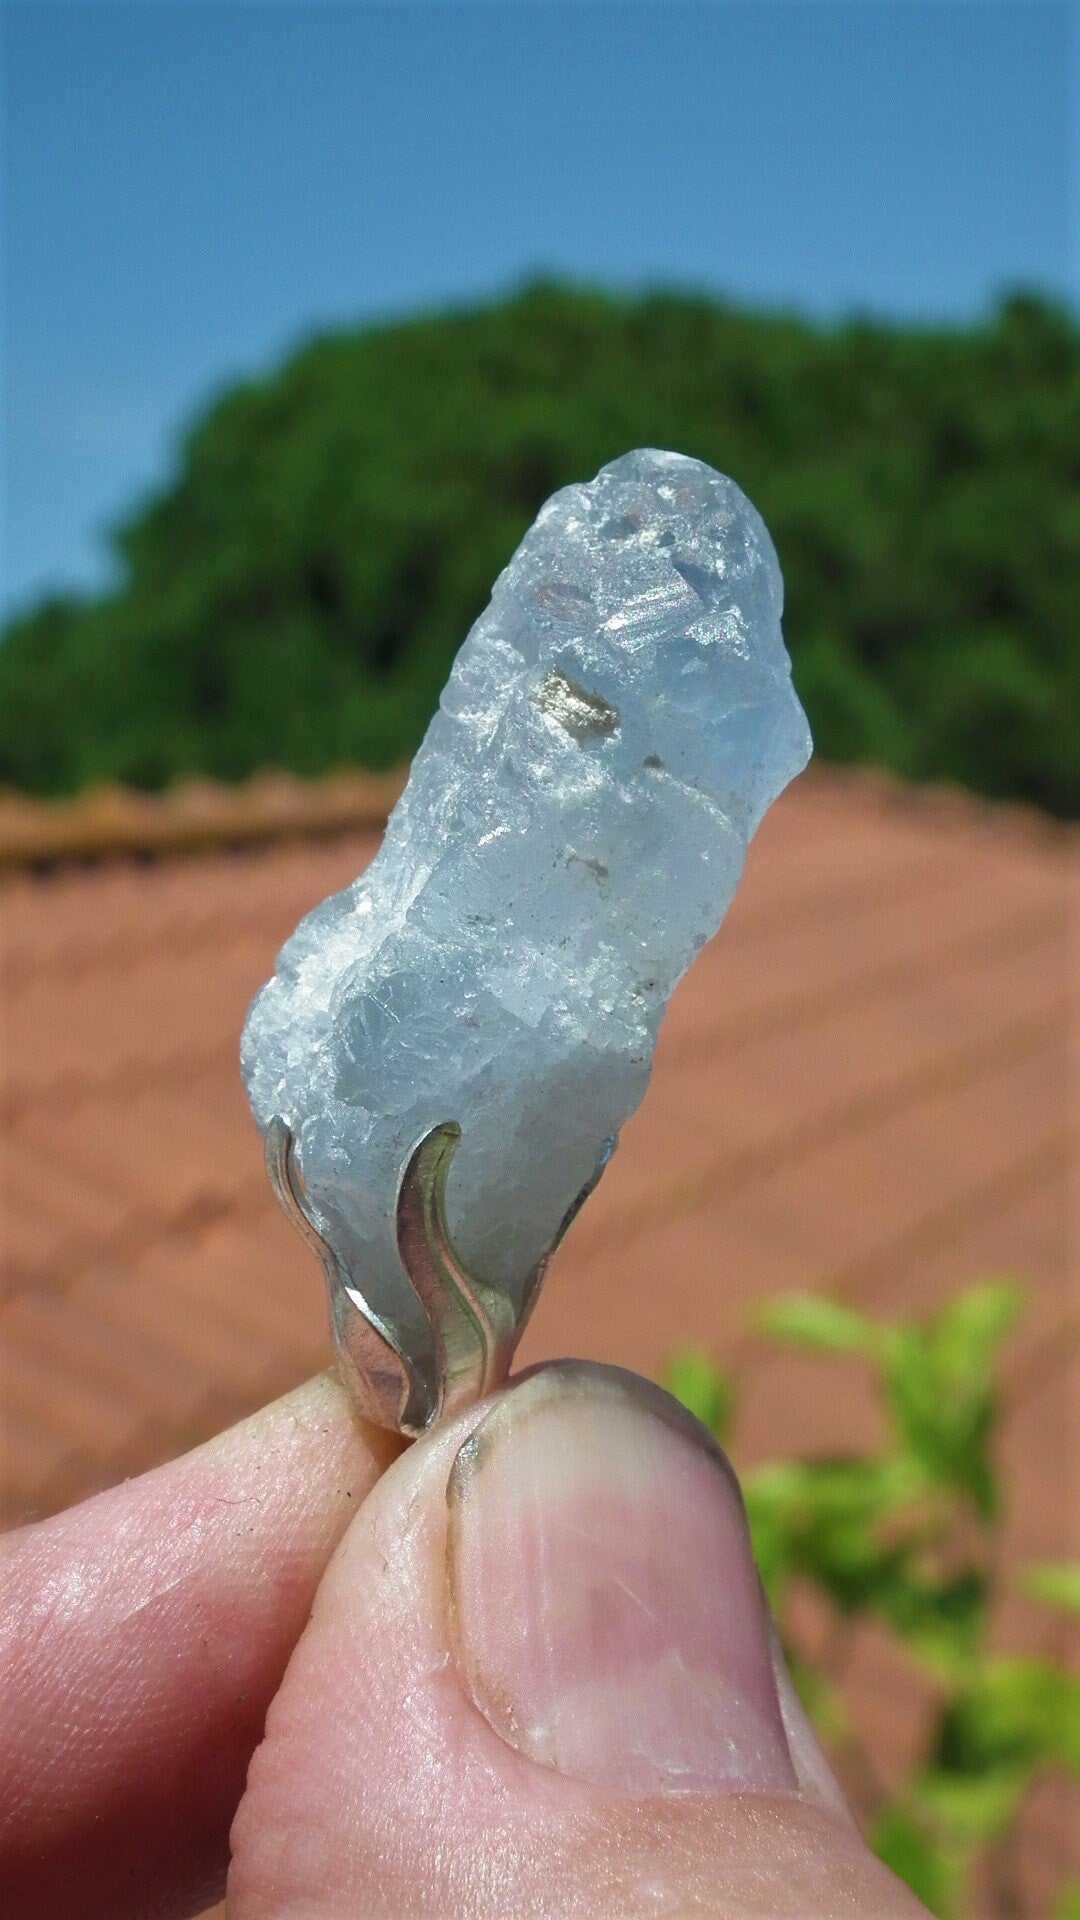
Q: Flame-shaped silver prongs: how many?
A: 3